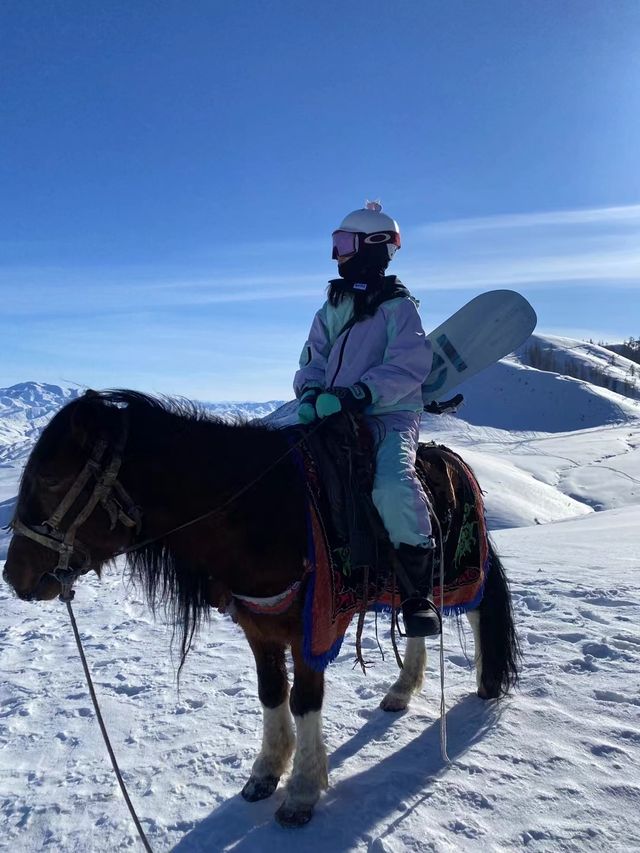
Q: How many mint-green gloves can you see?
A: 2